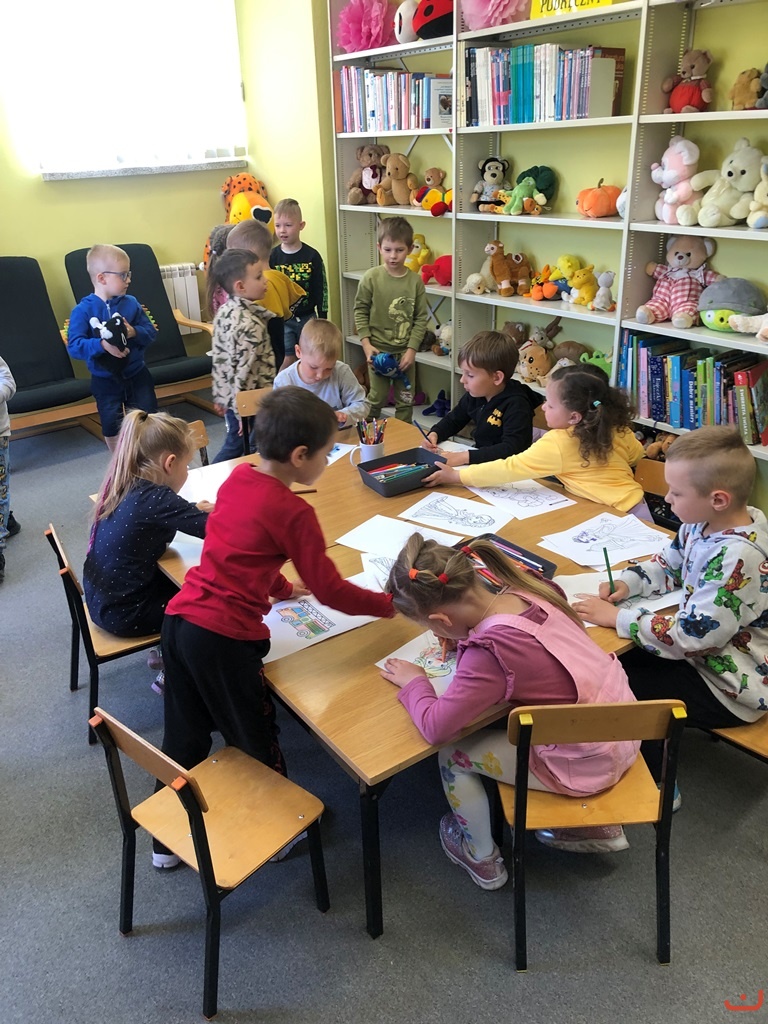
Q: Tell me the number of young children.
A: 14